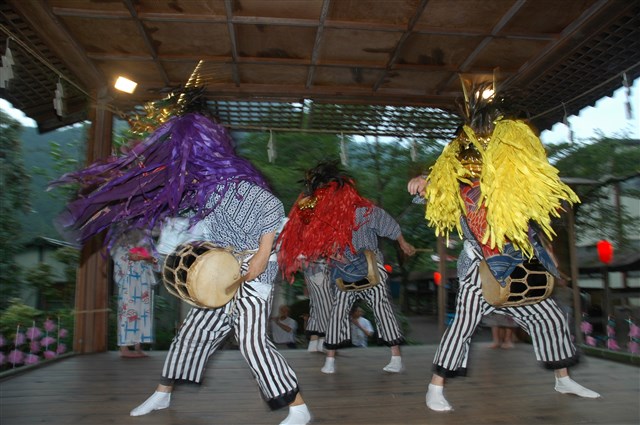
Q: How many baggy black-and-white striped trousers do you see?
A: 4